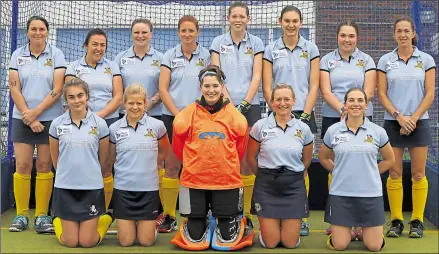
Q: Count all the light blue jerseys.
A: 12